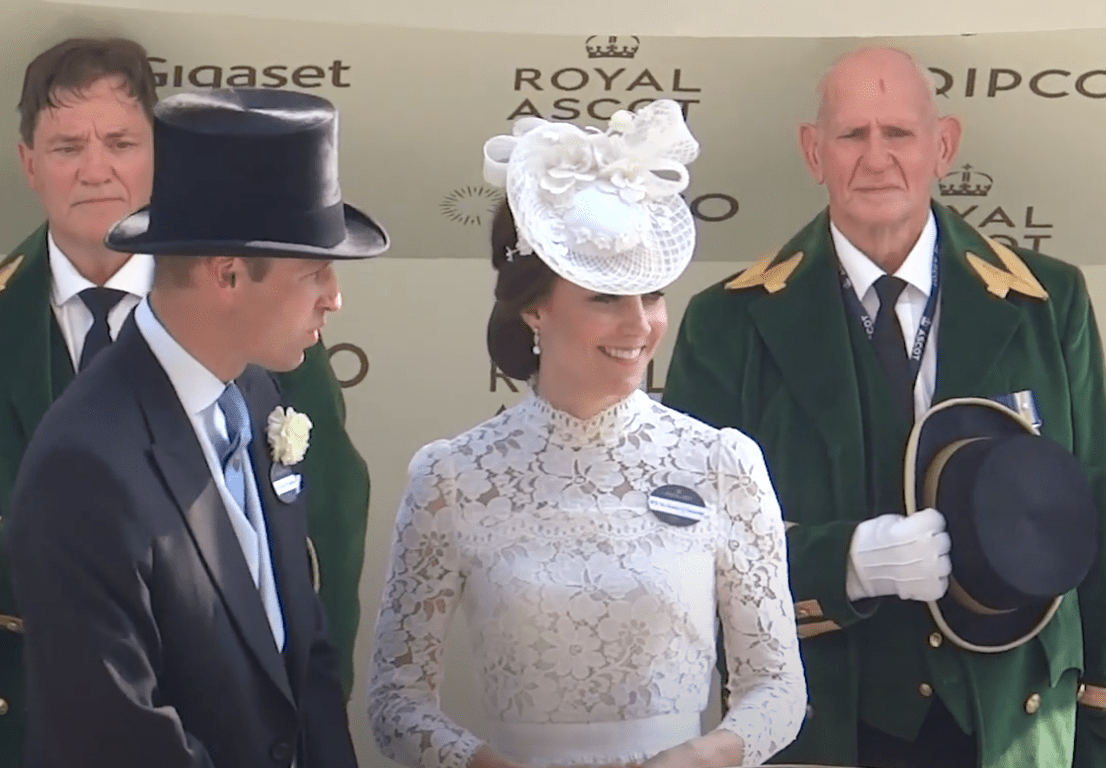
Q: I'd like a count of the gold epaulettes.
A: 3